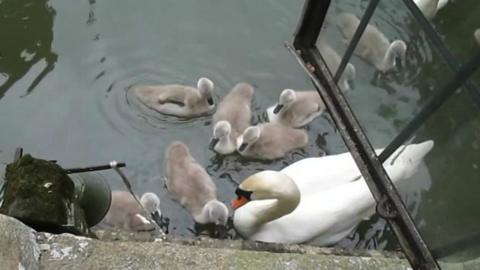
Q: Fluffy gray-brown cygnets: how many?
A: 8